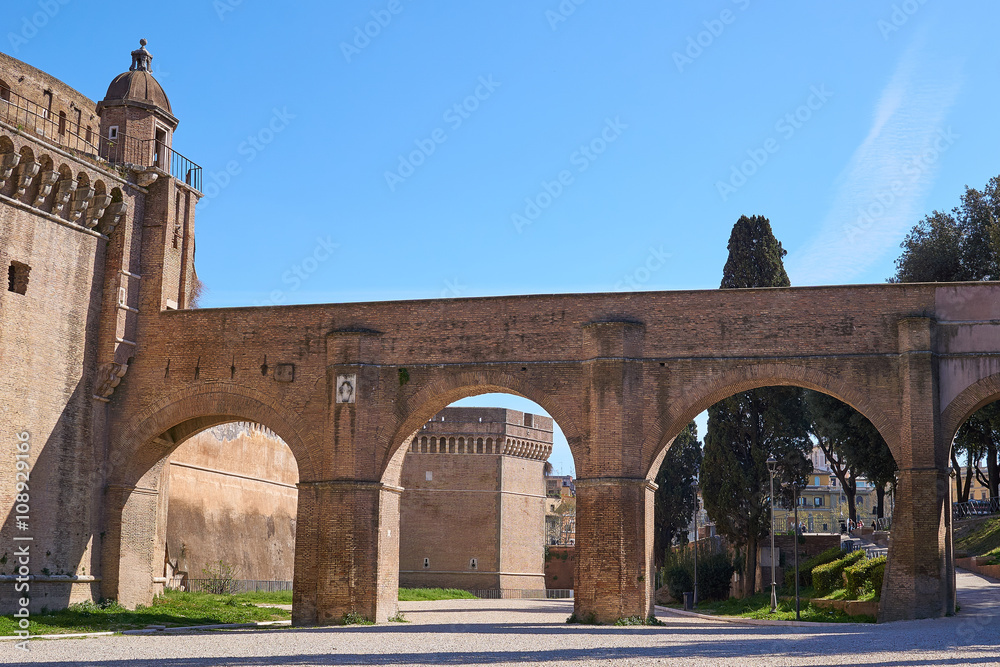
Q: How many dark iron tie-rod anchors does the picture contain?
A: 4